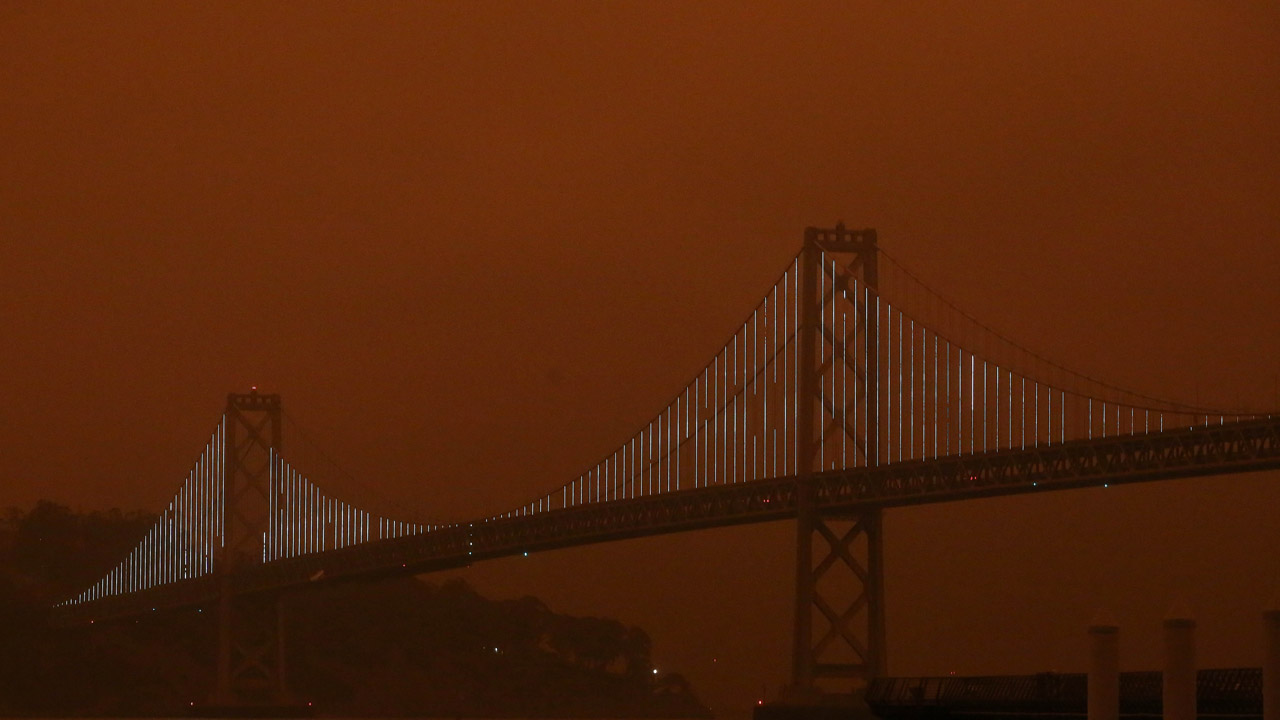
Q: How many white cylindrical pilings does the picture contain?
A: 3